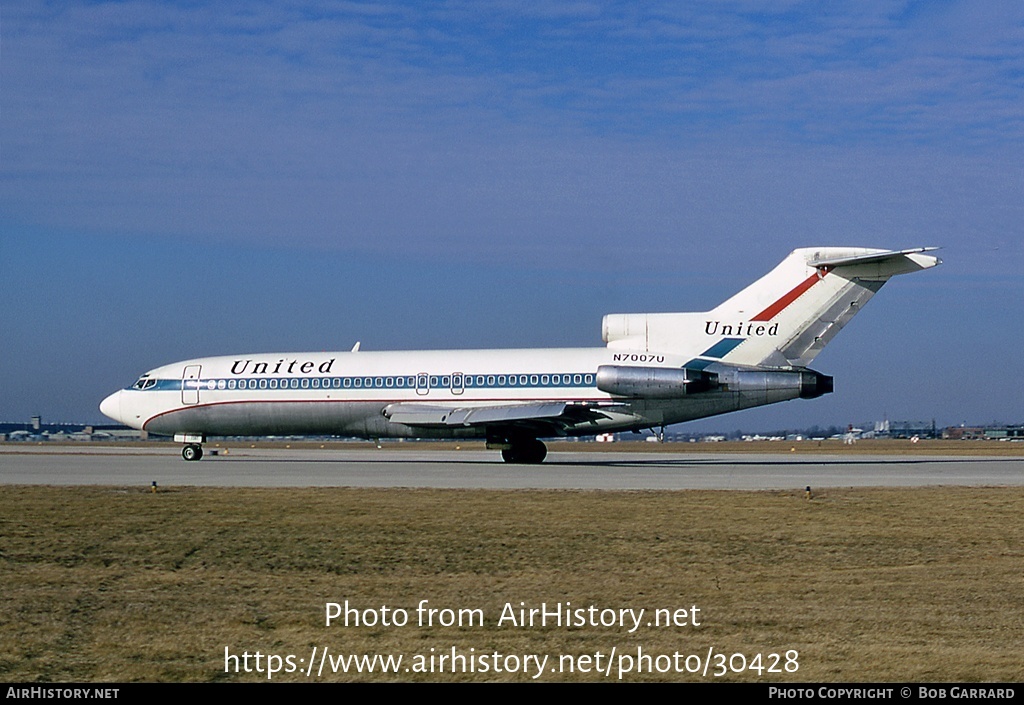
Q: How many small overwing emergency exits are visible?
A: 2